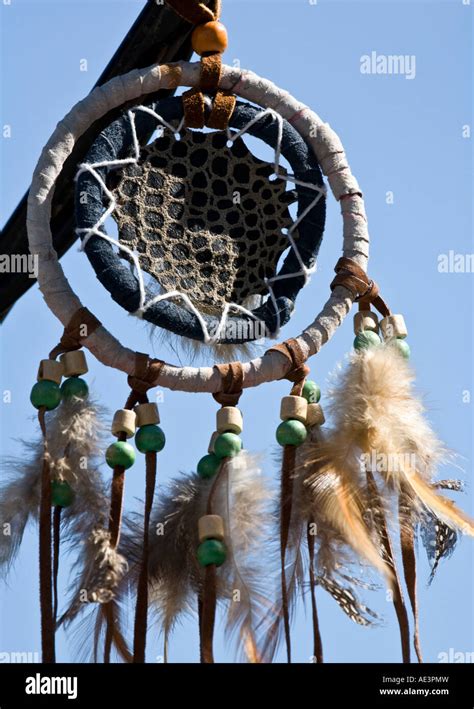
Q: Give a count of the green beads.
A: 12